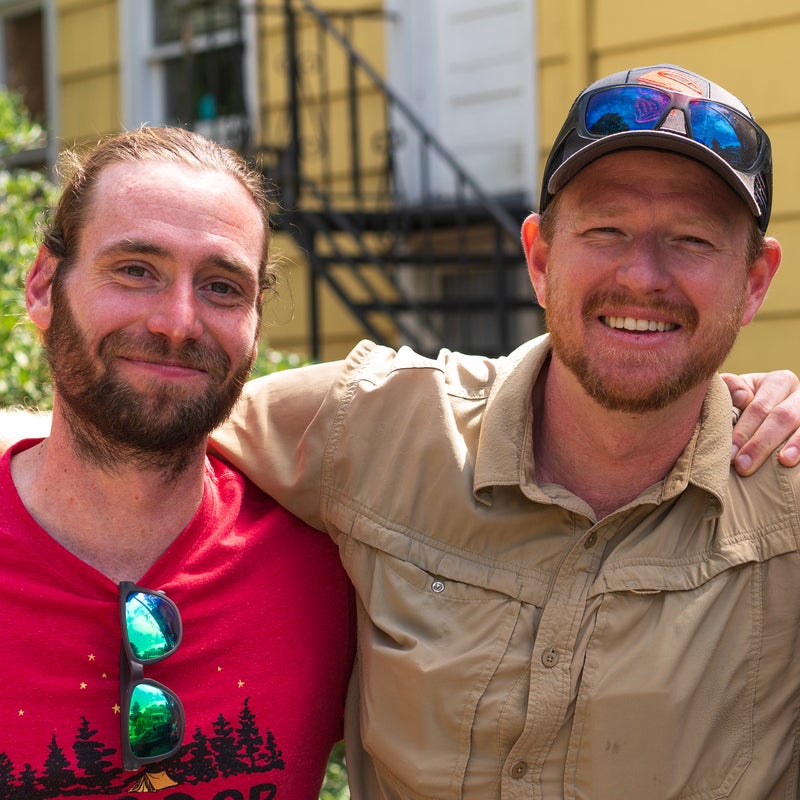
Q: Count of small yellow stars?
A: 7